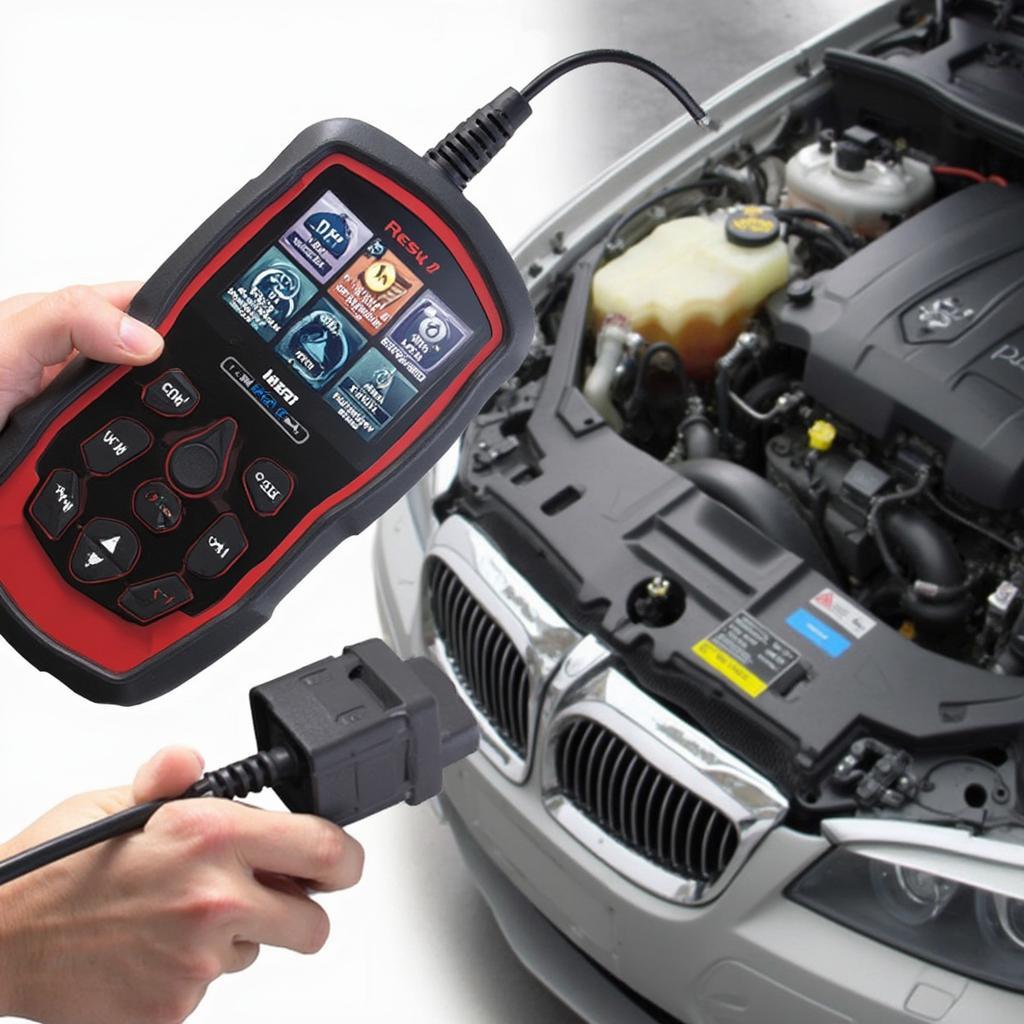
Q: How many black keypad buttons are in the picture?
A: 9